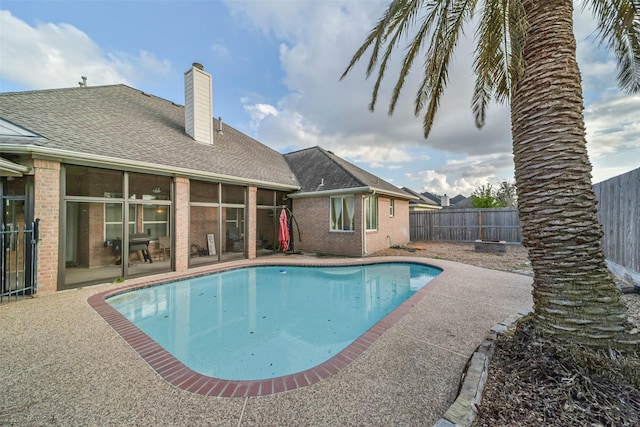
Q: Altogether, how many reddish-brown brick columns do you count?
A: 3